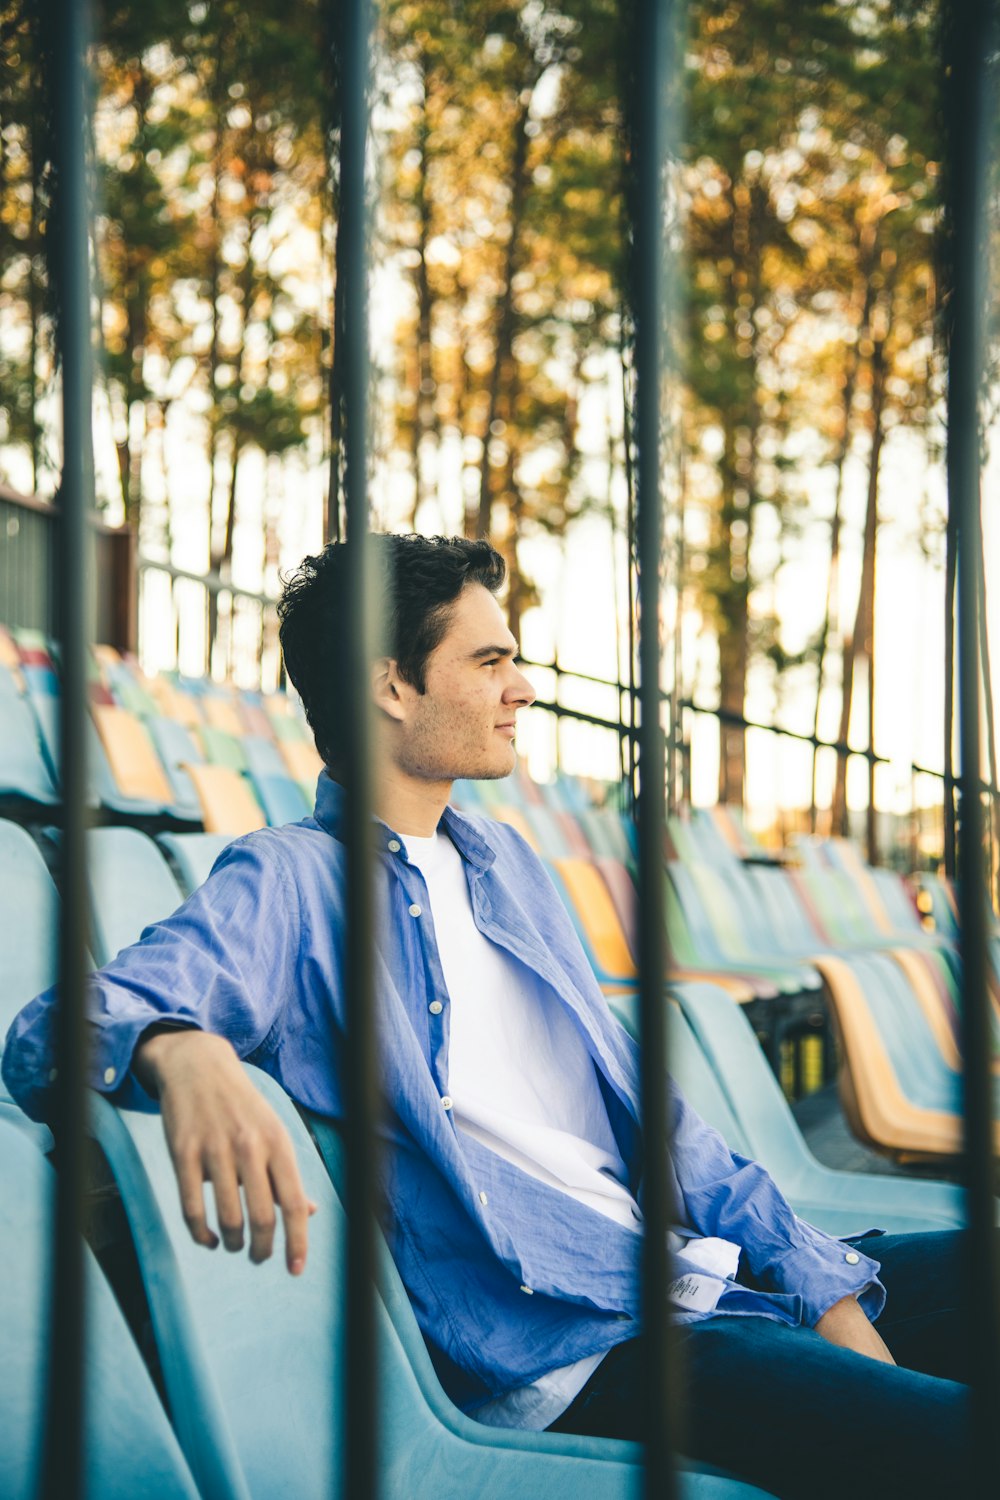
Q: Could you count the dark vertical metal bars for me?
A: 4